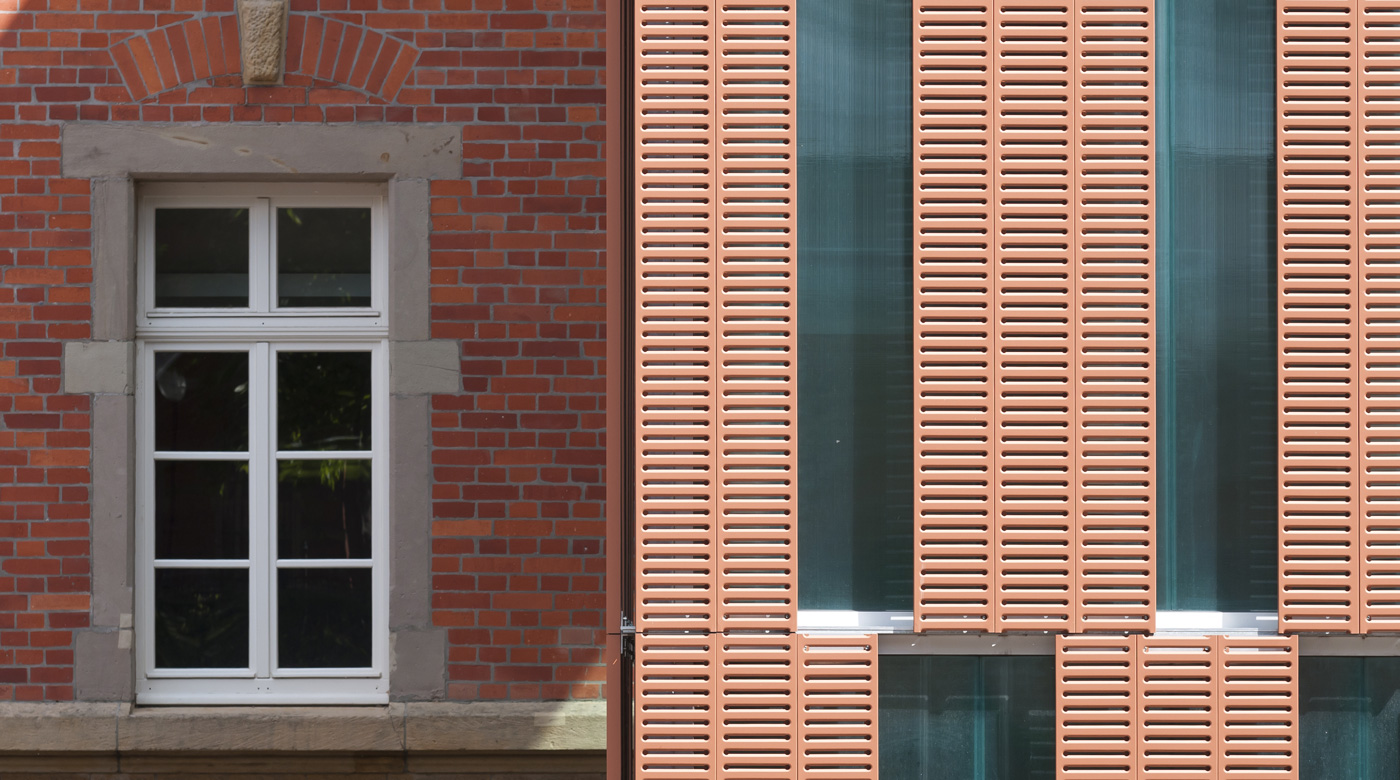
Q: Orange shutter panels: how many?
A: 13